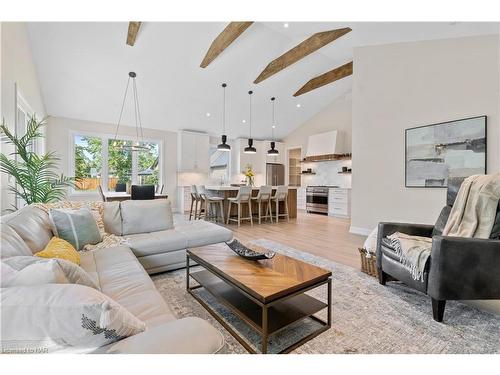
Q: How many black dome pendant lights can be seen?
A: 3